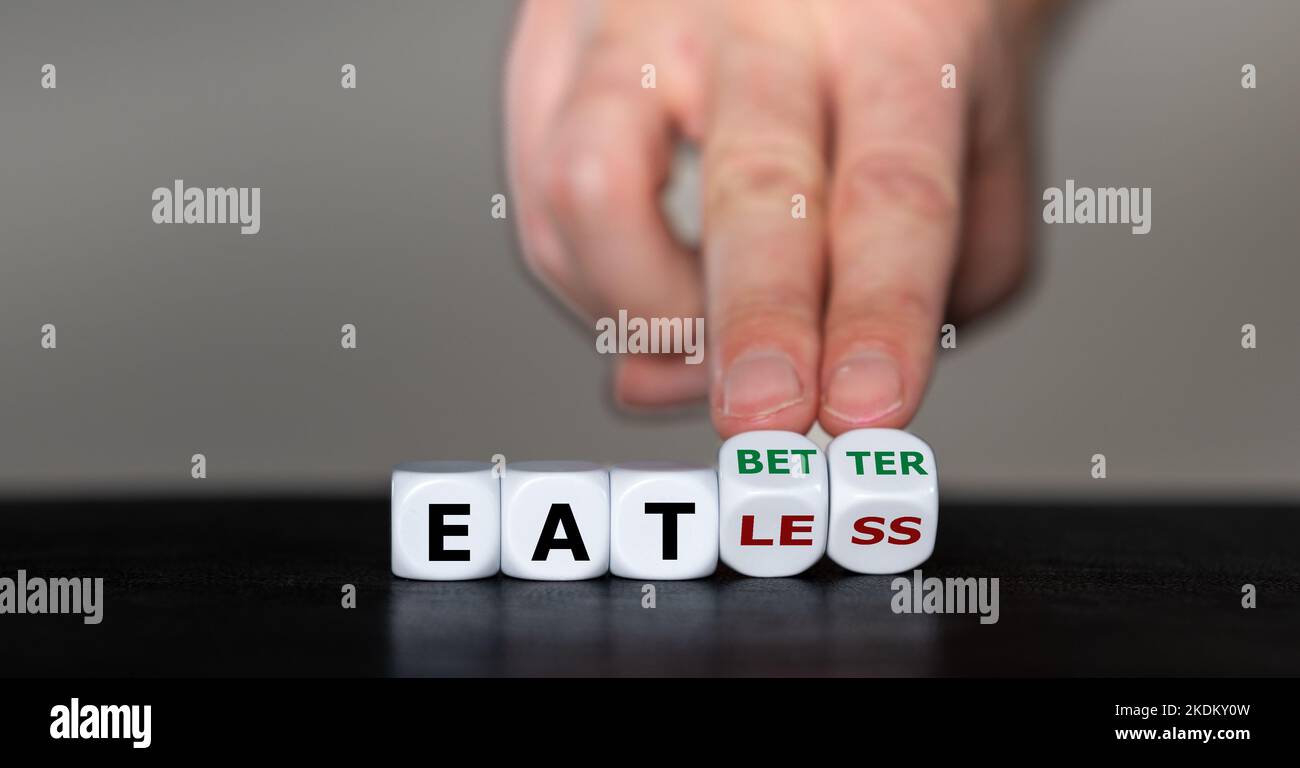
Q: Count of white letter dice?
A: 5